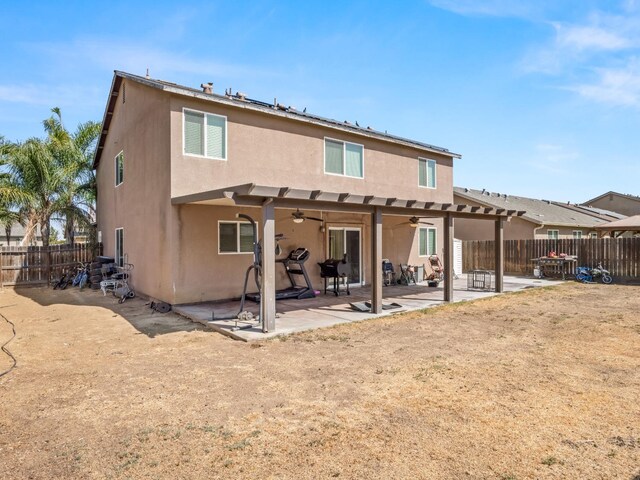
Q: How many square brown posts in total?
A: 4